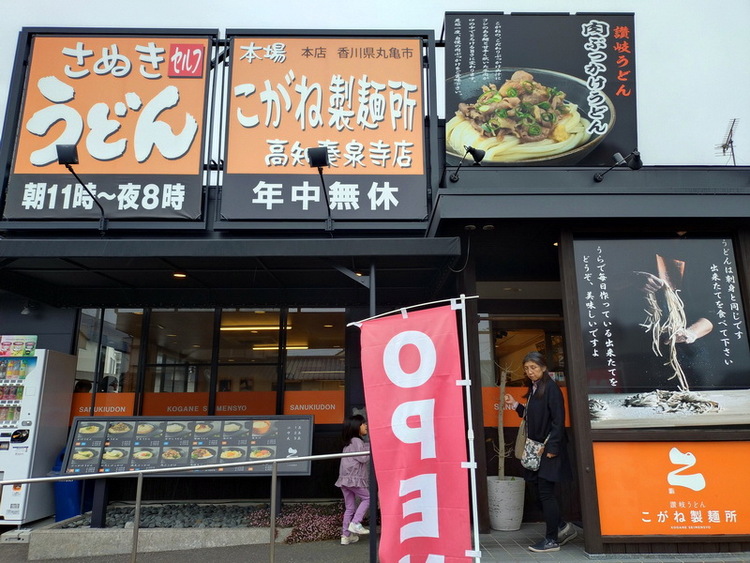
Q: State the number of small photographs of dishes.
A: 14